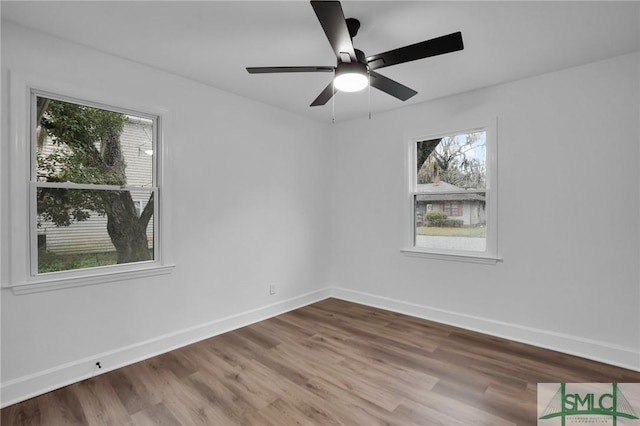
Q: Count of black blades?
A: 5